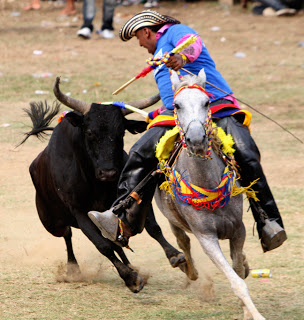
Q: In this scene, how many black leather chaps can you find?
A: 2